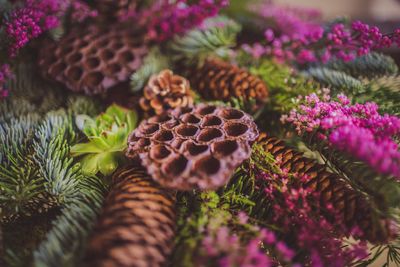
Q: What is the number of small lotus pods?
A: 2